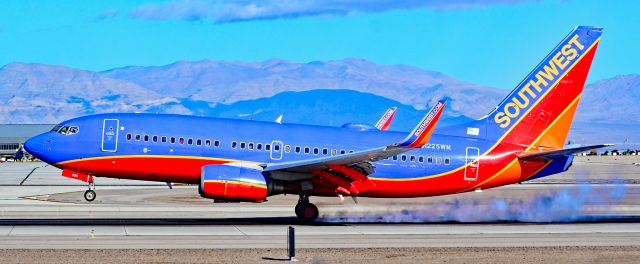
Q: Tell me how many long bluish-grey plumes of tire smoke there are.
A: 1